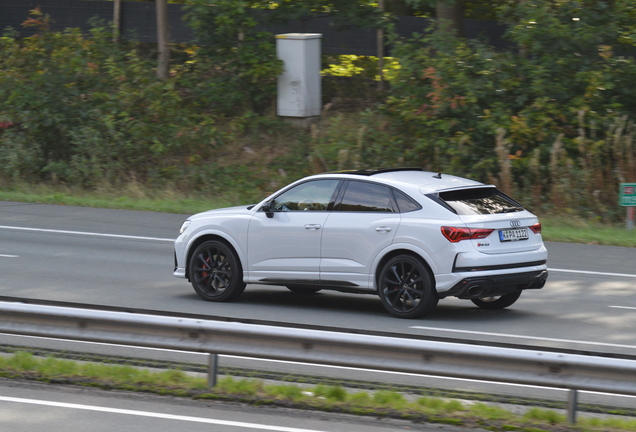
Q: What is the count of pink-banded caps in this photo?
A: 0